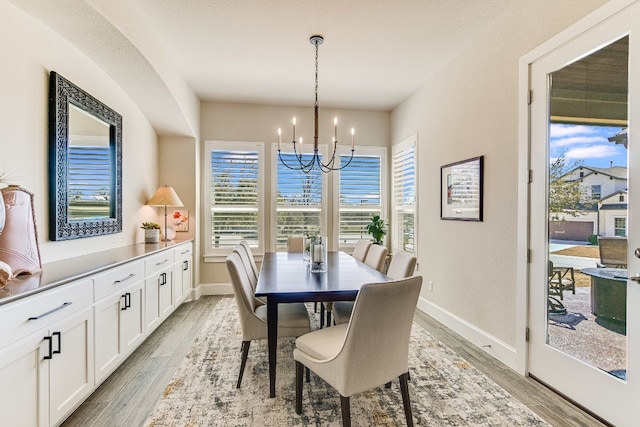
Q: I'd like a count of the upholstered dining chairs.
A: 8